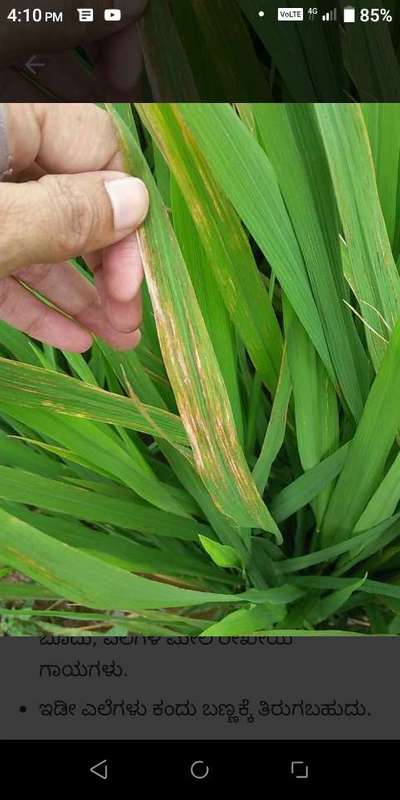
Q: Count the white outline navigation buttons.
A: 3